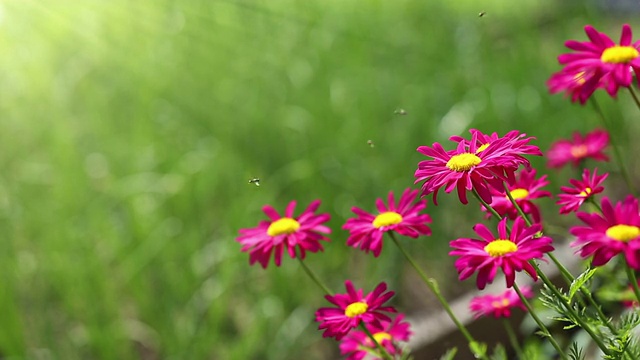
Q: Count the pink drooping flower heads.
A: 14